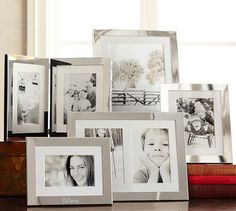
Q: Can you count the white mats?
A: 6